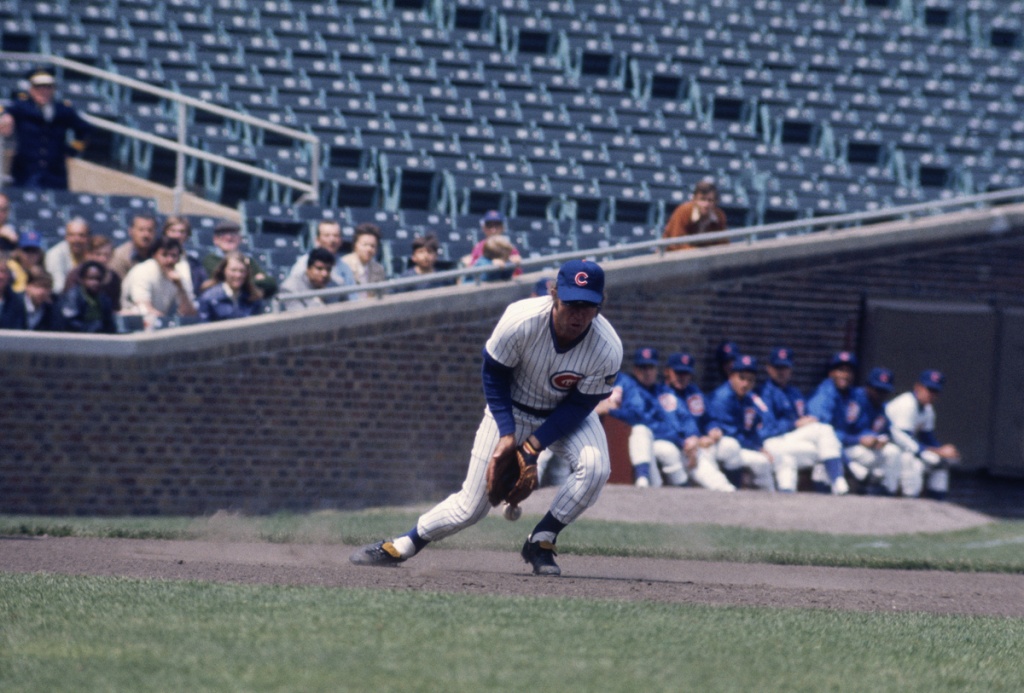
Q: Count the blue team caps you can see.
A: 12